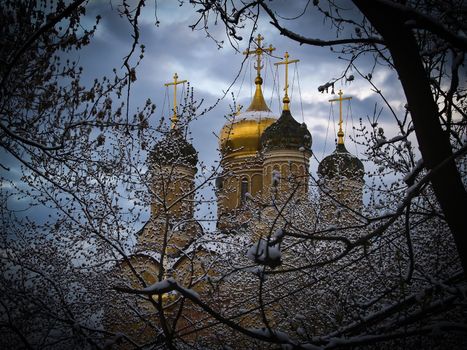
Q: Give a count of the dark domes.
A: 3